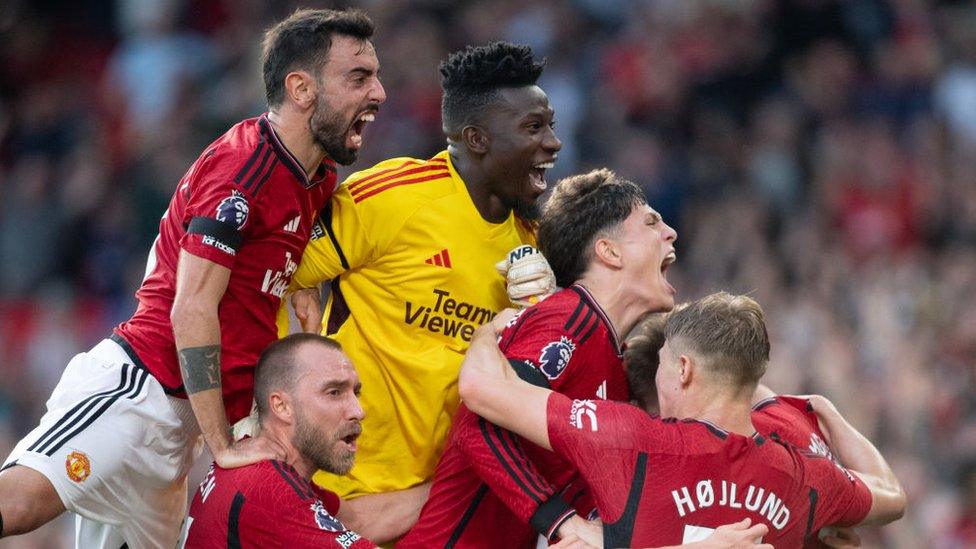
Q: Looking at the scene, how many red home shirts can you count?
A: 5